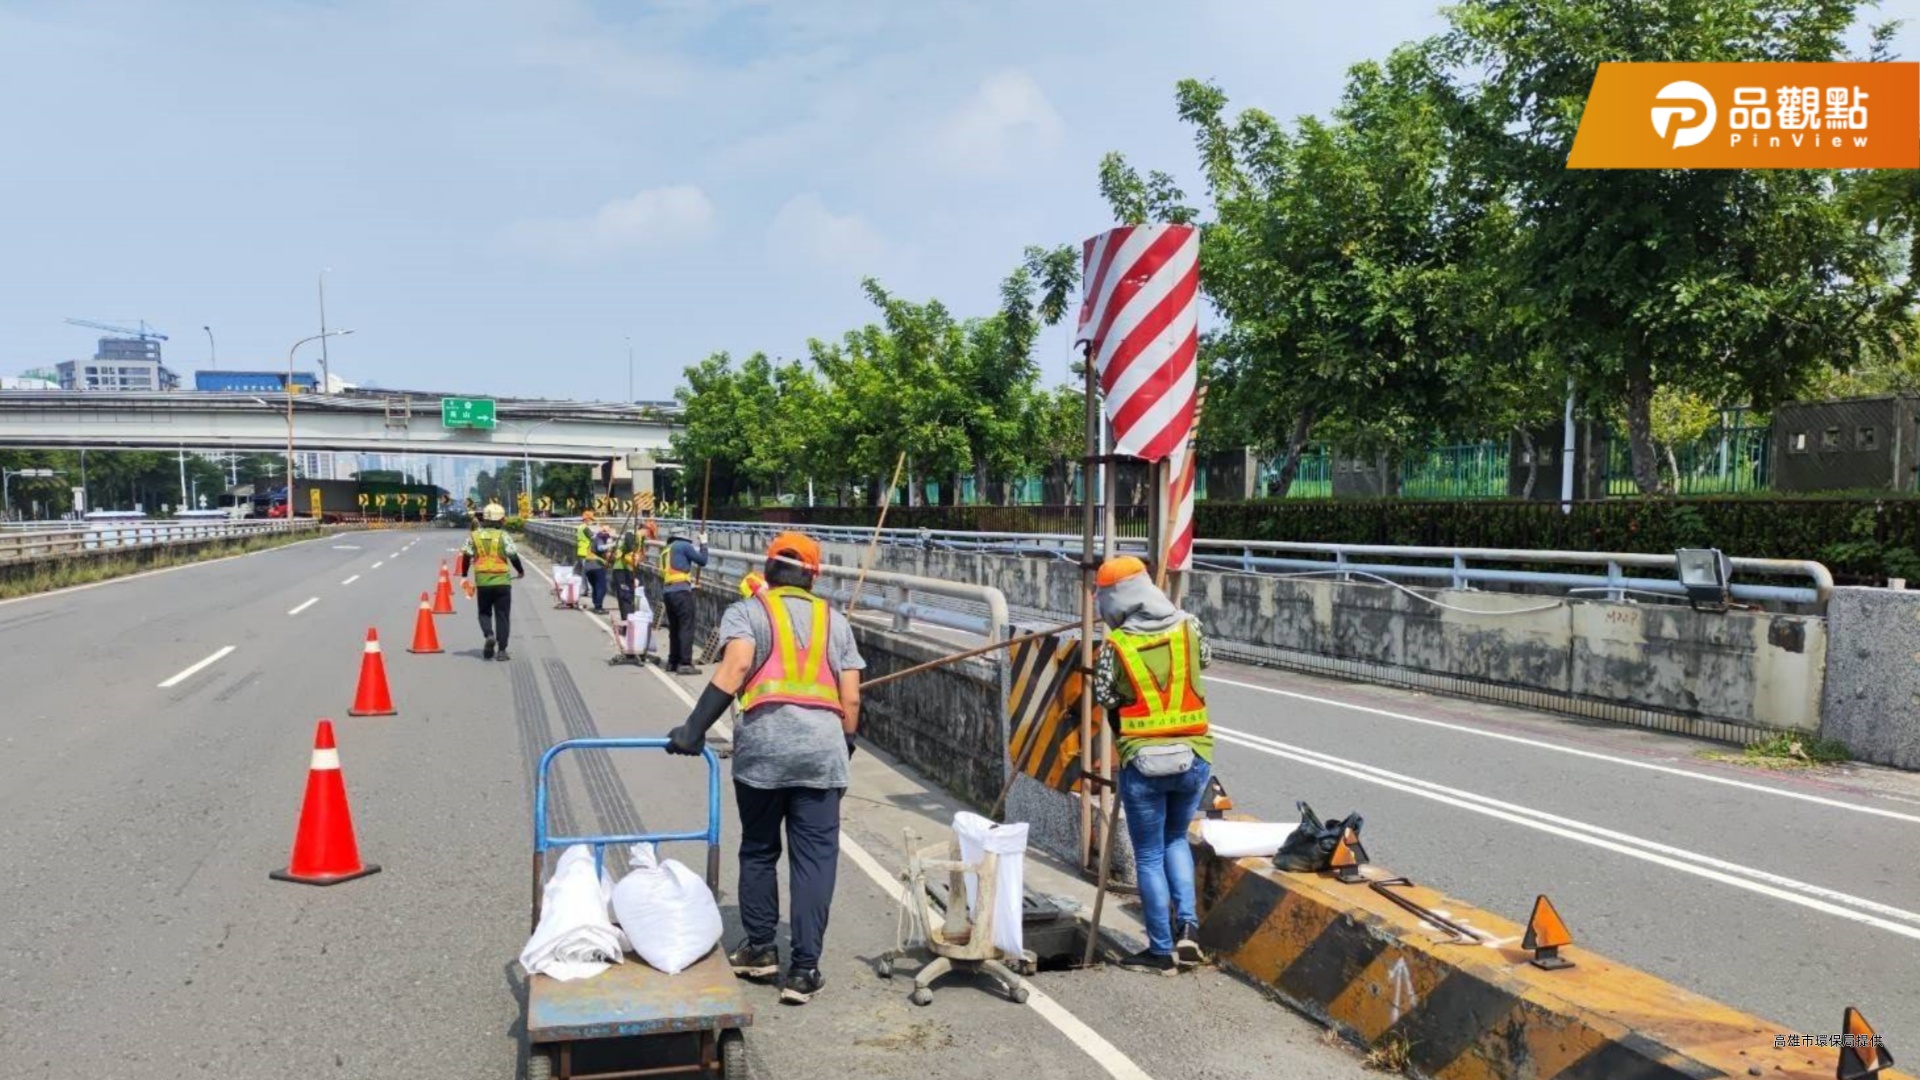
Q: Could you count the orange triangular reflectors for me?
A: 4